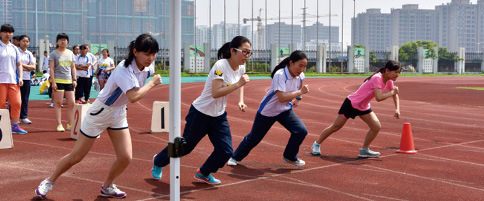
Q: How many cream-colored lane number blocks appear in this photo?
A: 3